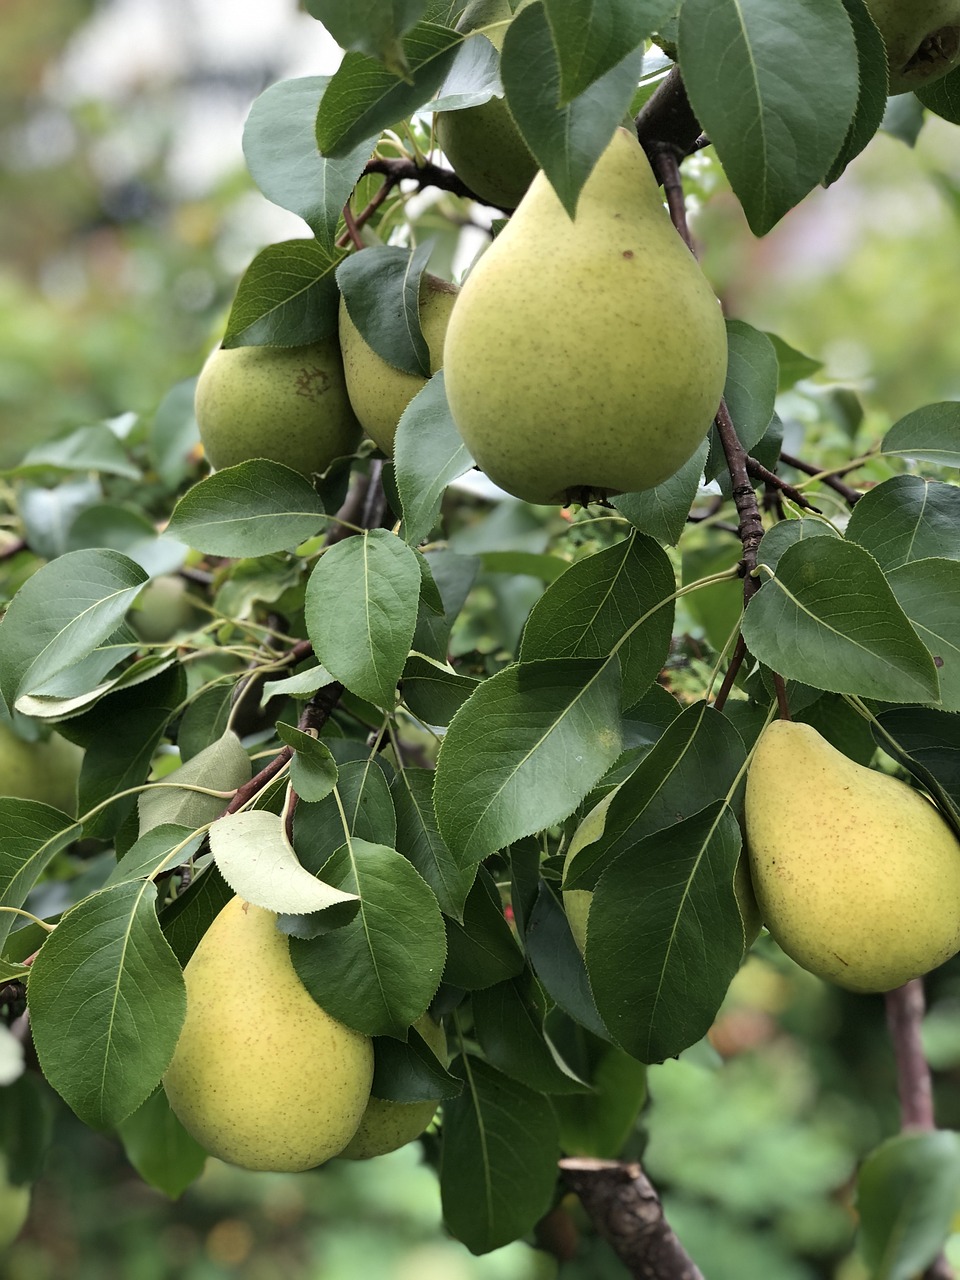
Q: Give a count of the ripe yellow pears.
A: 3